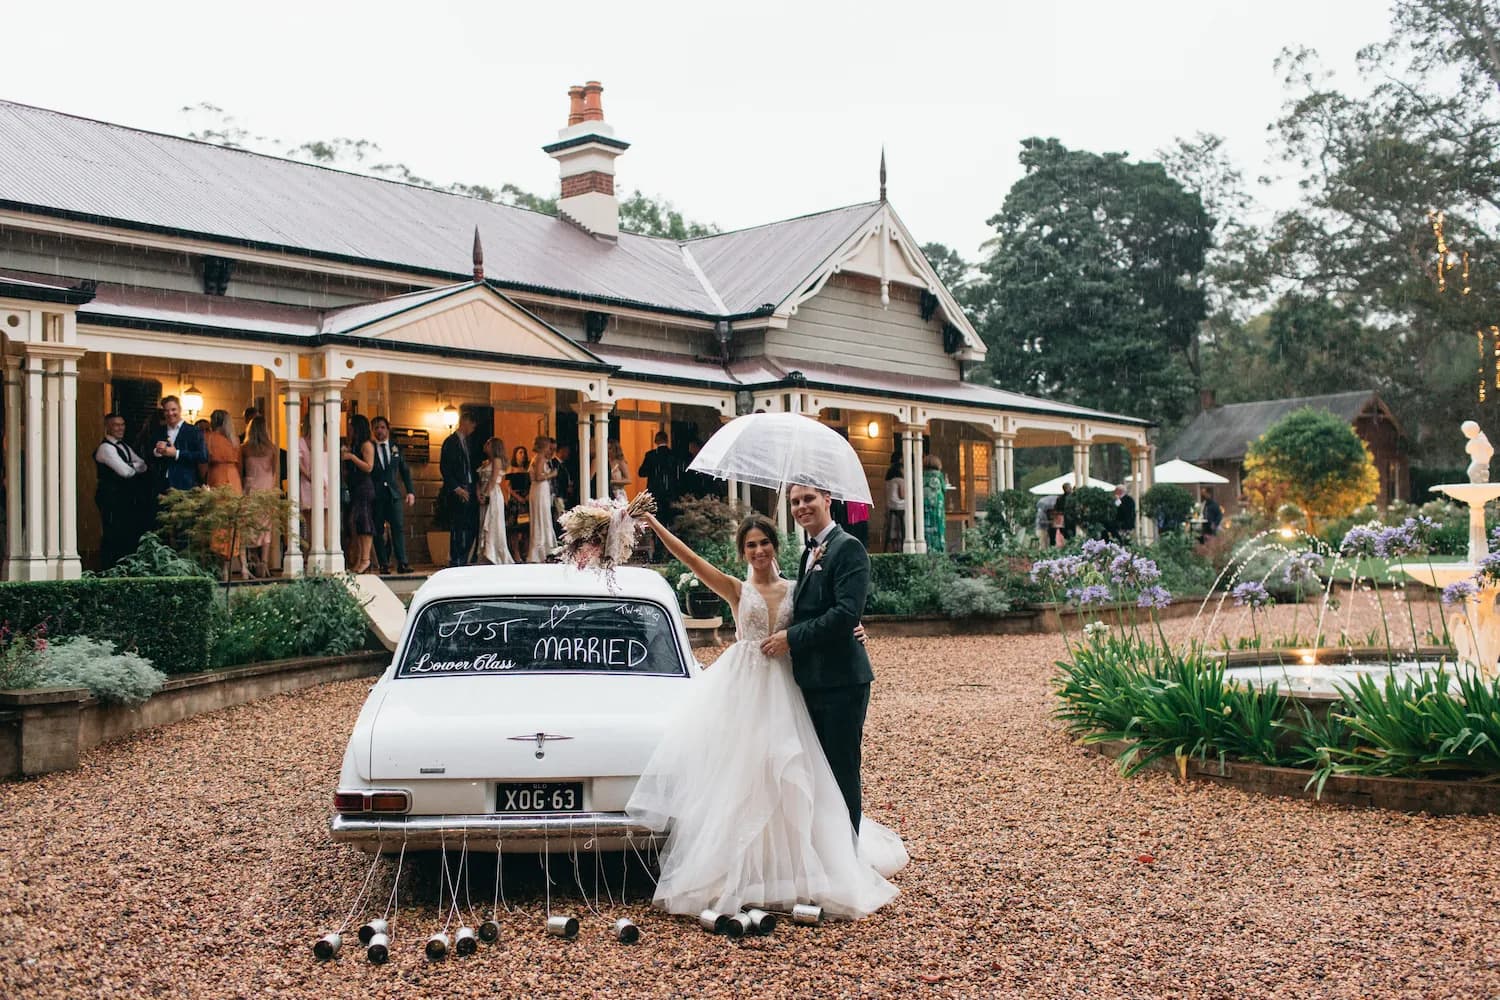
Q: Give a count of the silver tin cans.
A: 12